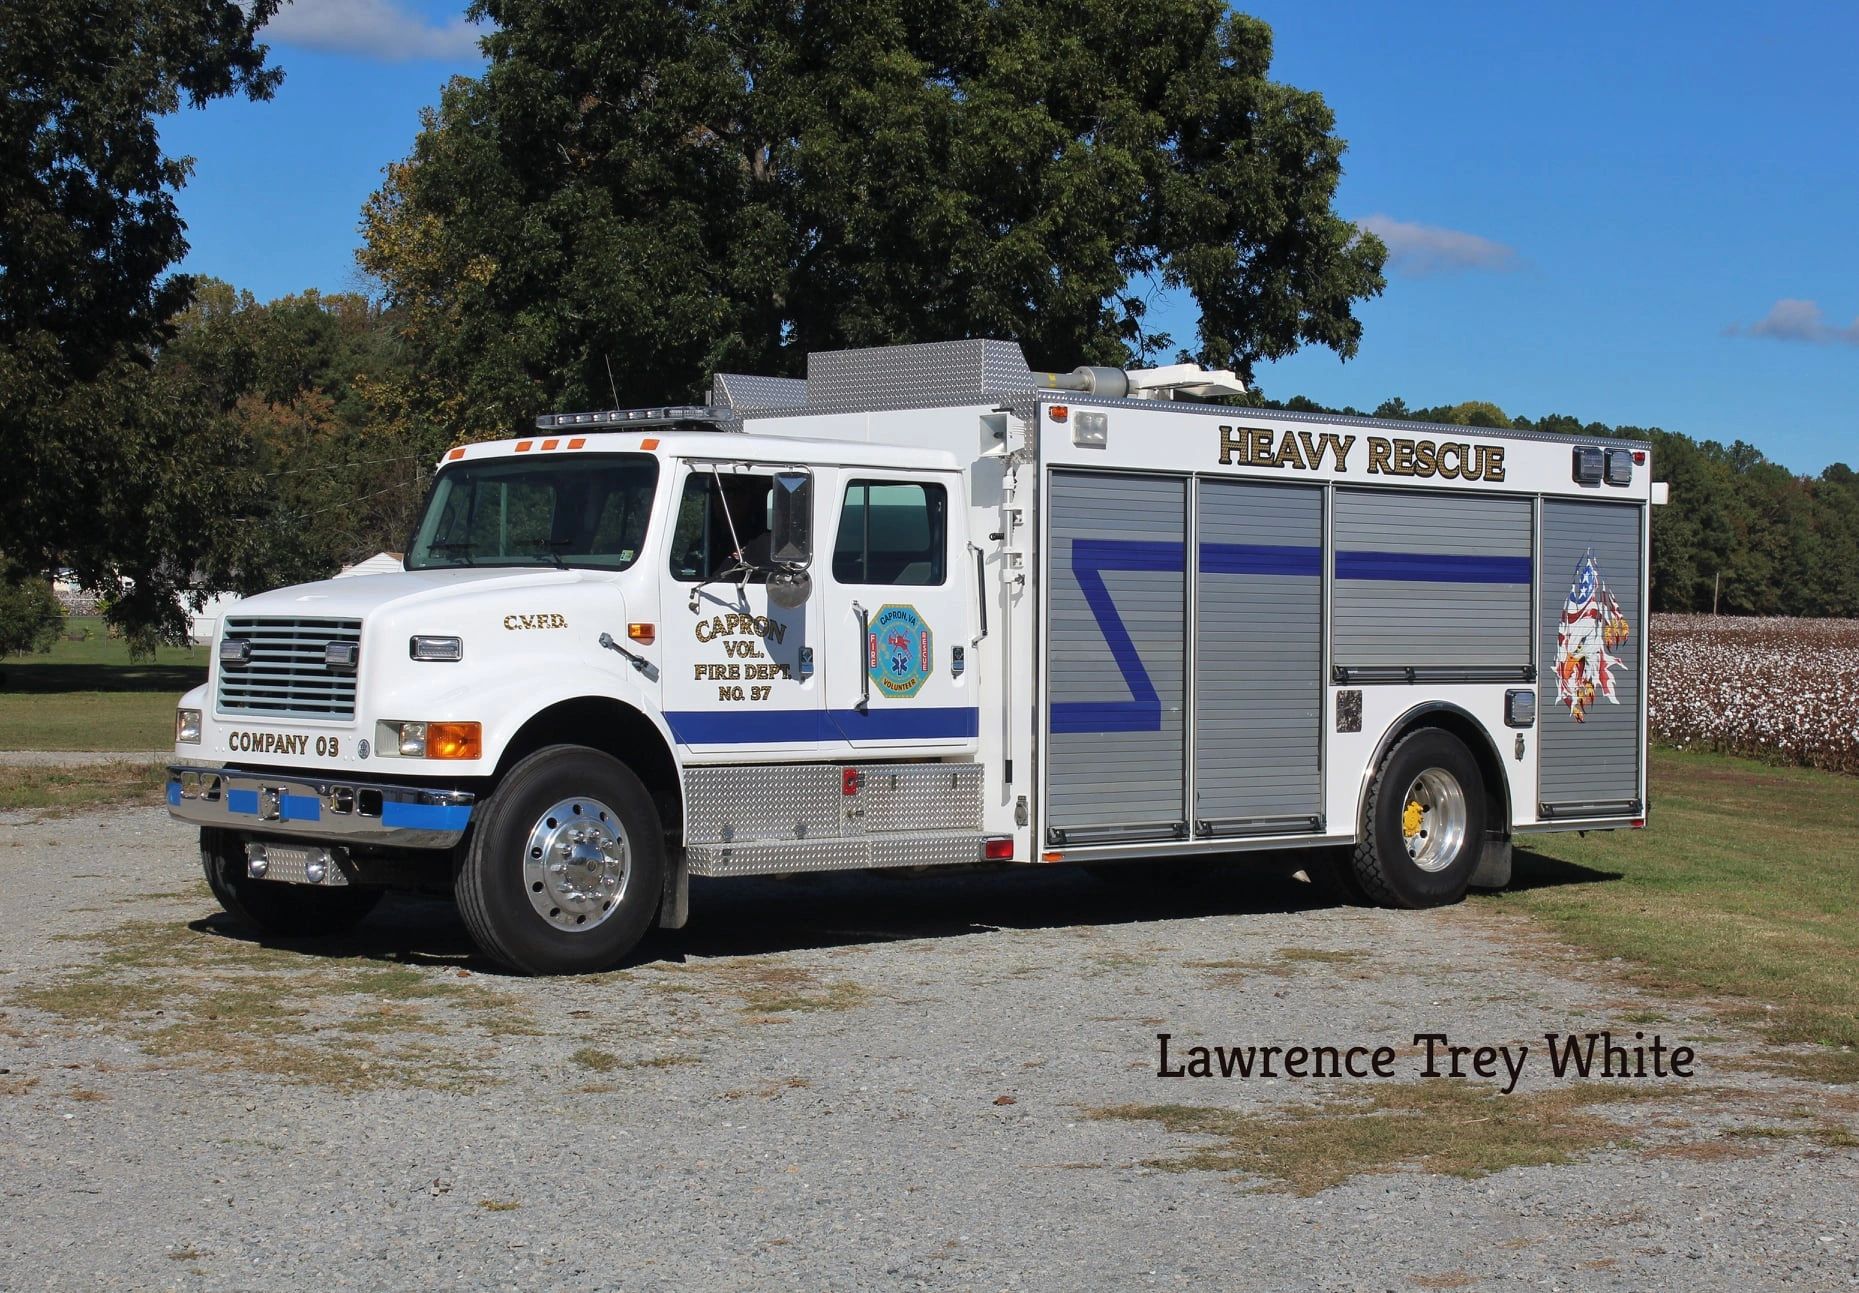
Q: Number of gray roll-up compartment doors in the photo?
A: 4